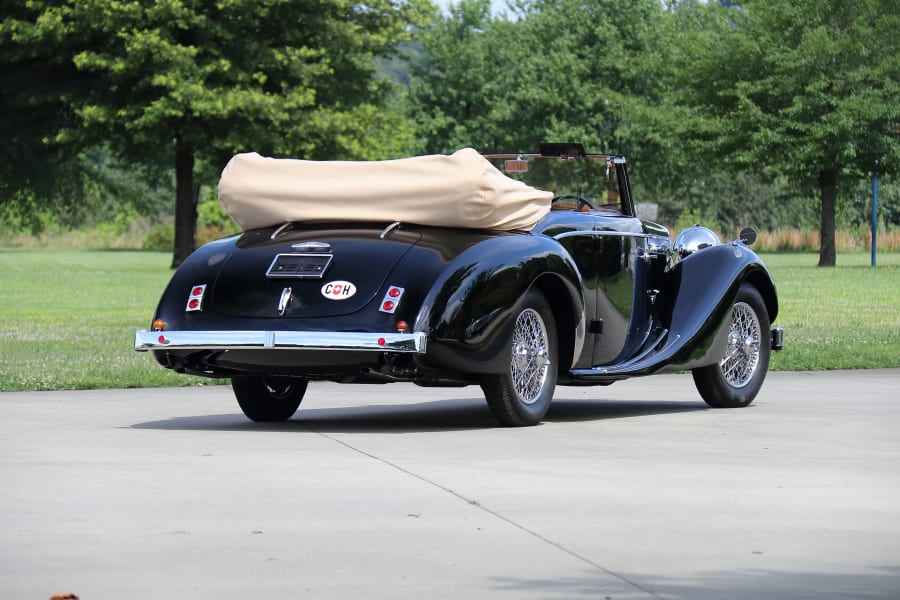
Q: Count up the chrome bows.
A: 2